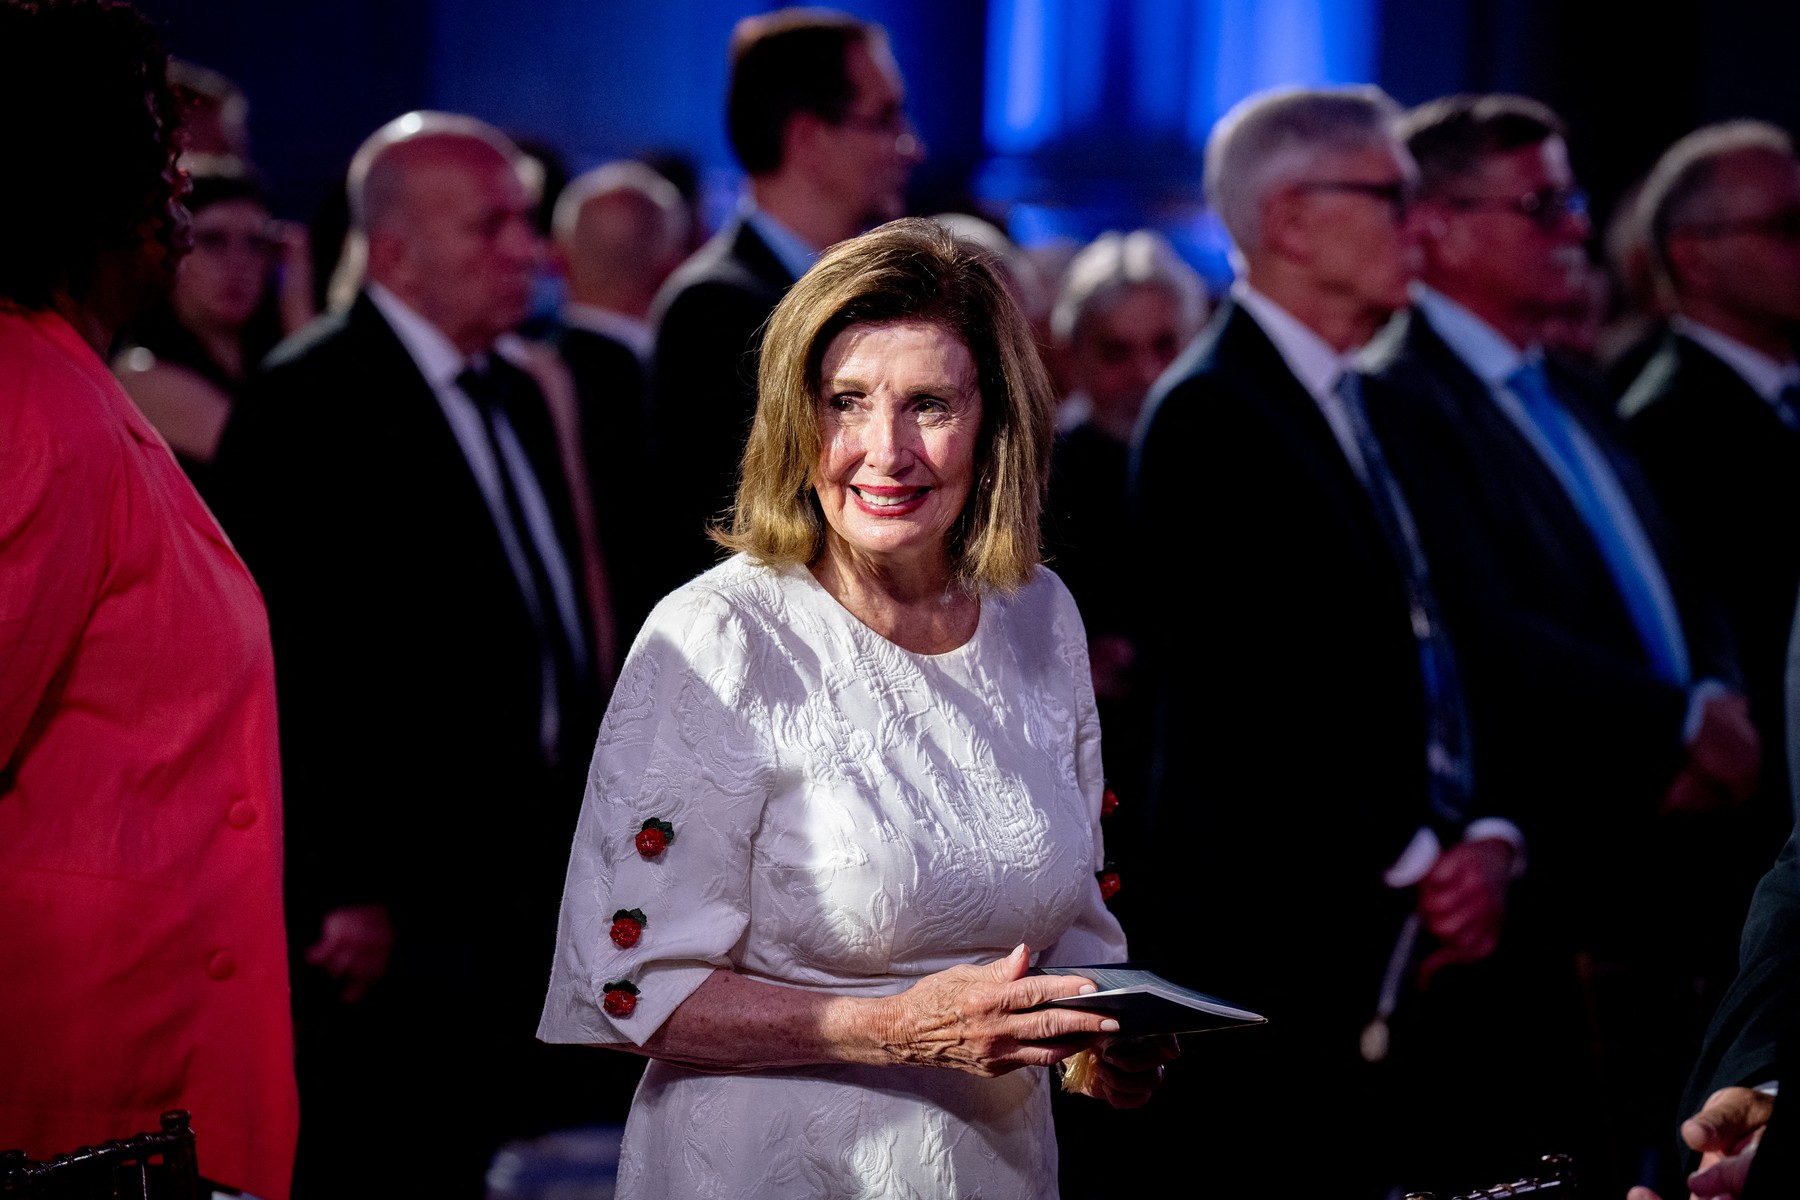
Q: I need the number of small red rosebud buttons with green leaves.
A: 5